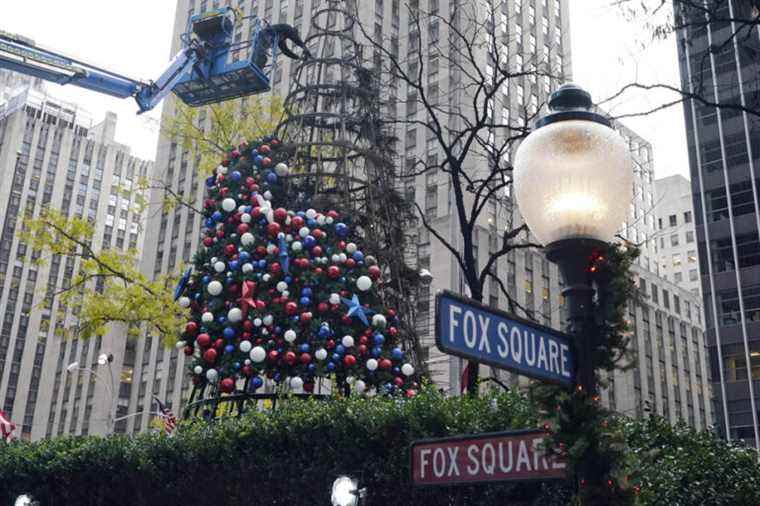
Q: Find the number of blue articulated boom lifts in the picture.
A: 1